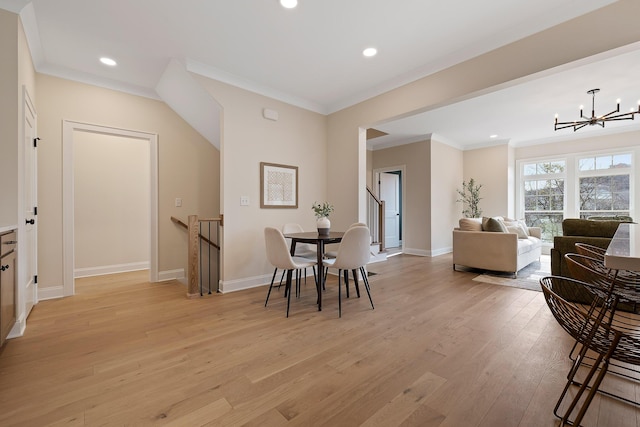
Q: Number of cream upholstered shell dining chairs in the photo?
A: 4